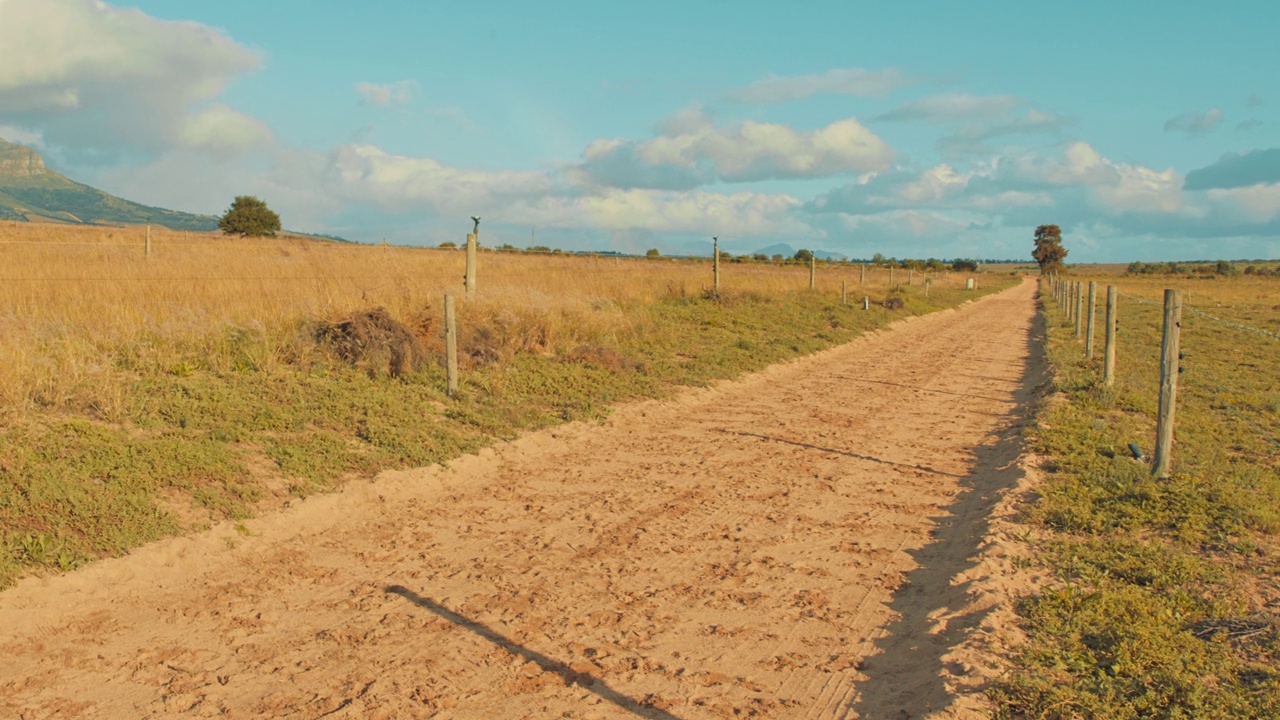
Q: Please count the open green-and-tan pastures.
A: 2